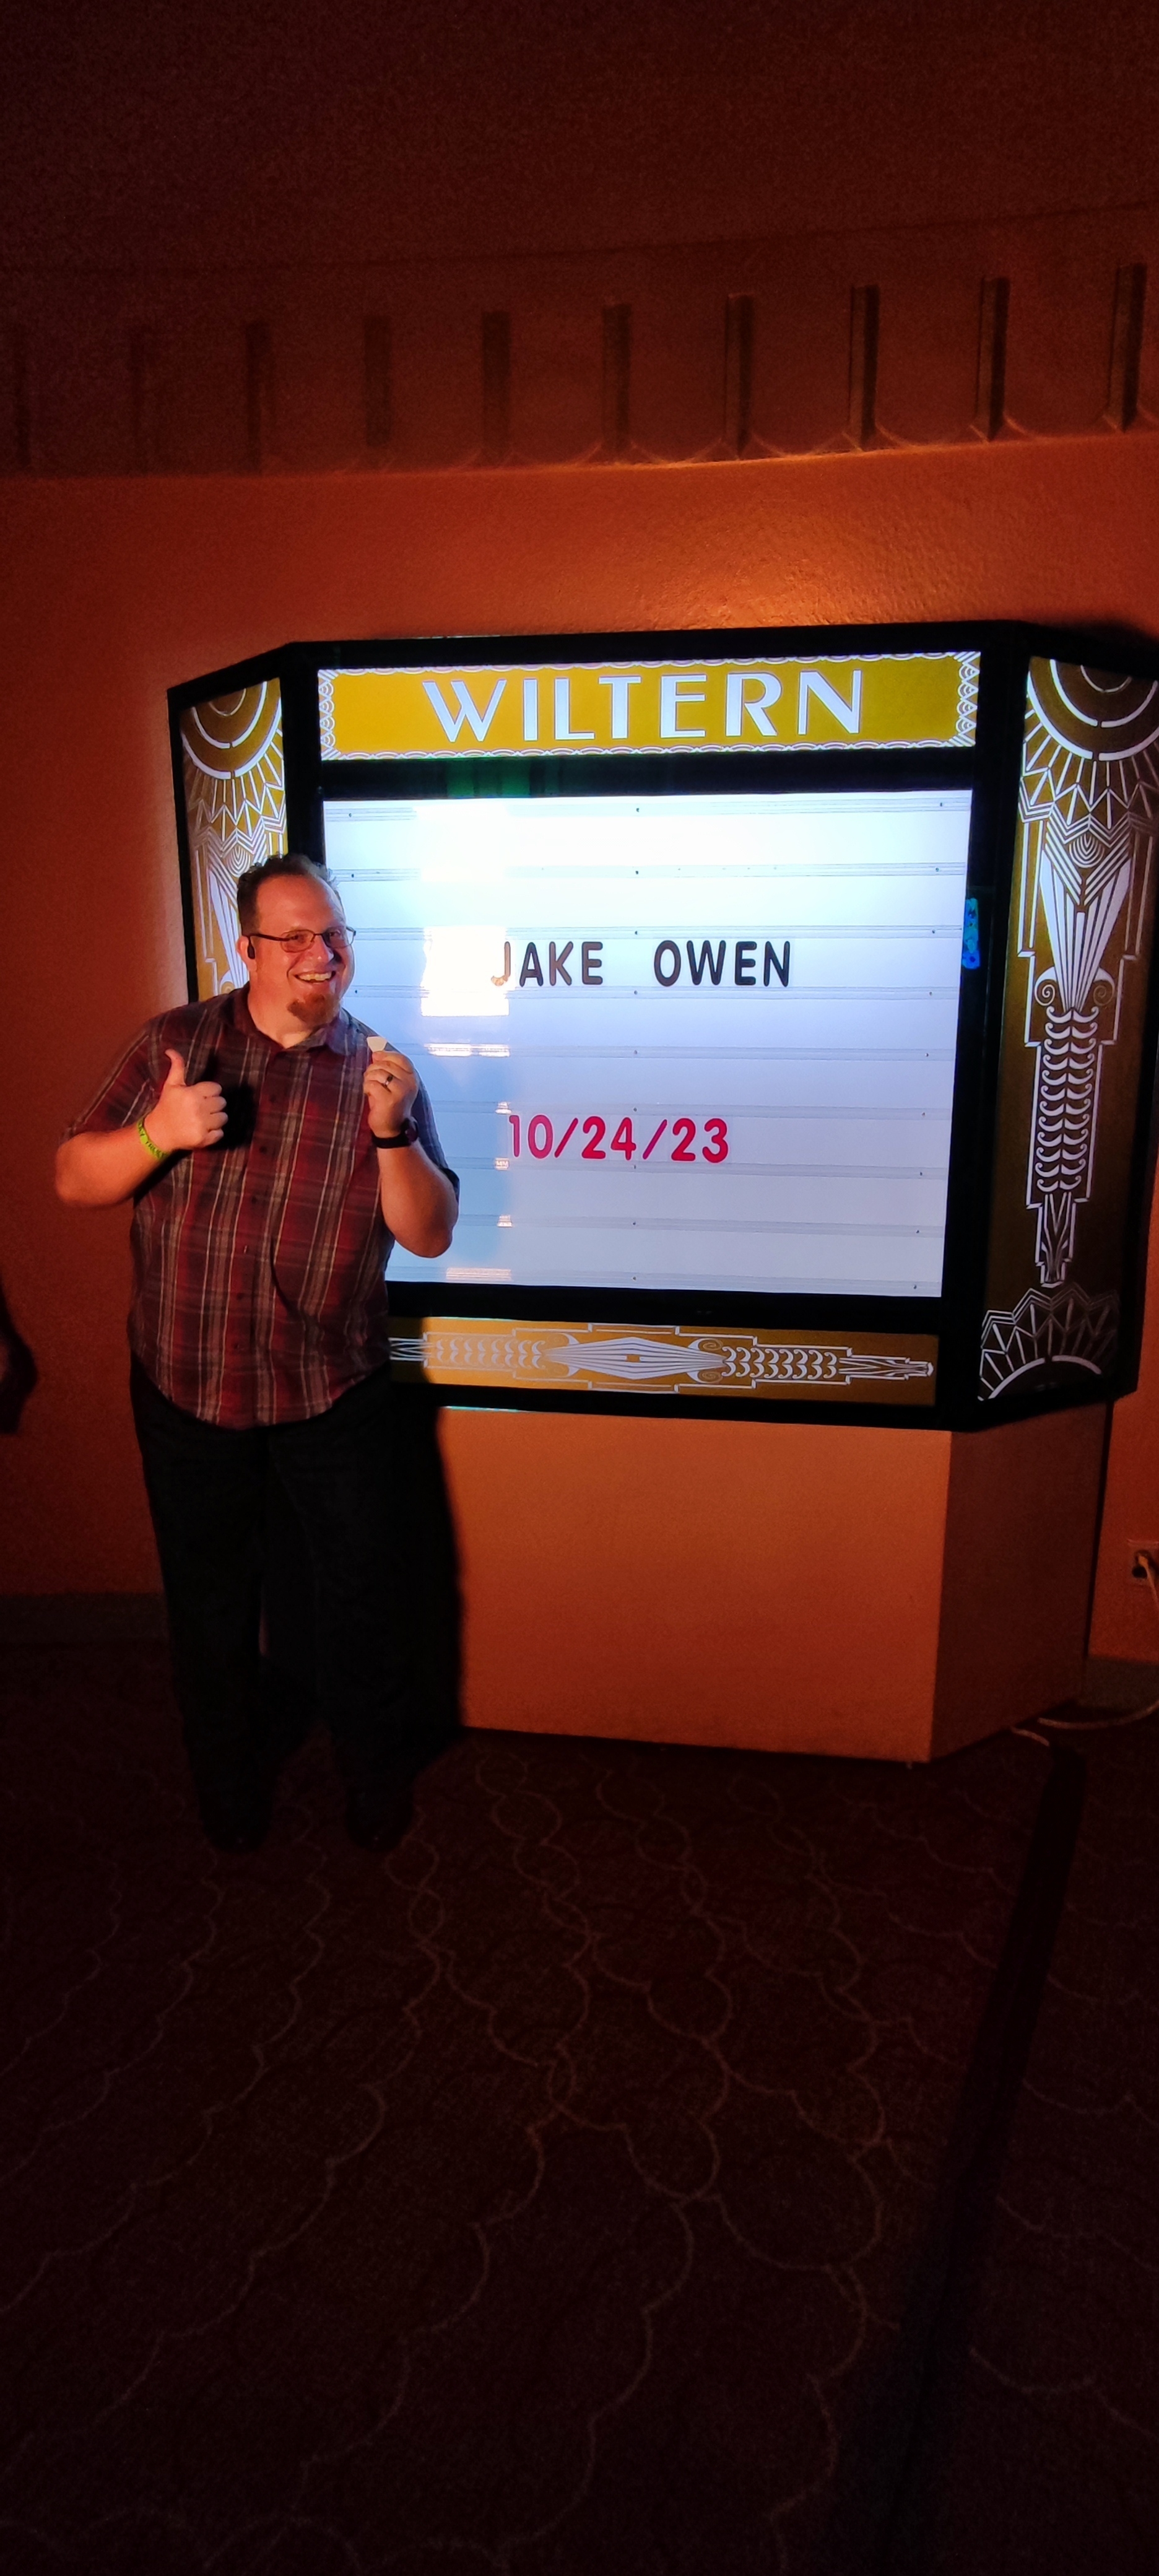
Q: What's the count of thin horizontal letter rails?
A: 9